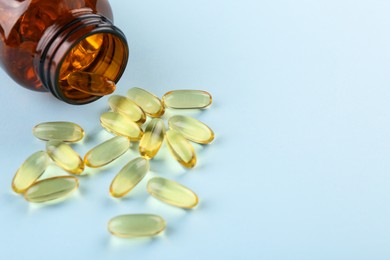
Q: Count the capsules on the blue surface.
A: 15